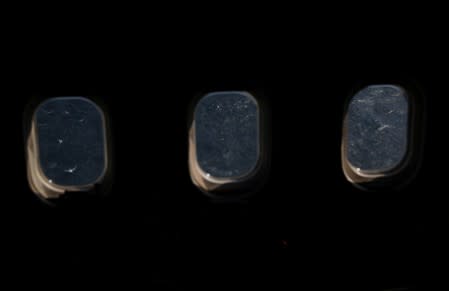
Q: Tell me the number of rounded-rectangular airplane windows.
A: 3